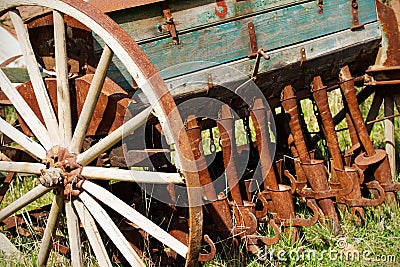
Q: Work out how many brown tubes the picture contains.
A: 6